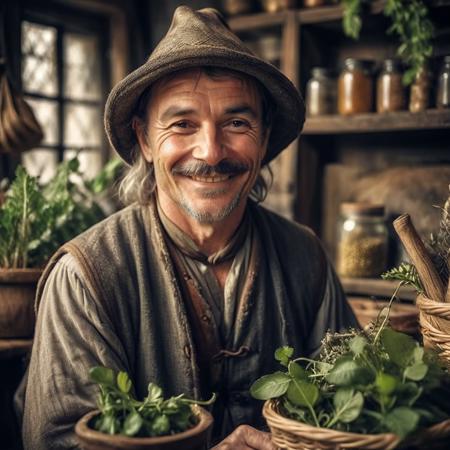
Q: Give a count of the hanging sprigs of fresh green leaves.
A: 2